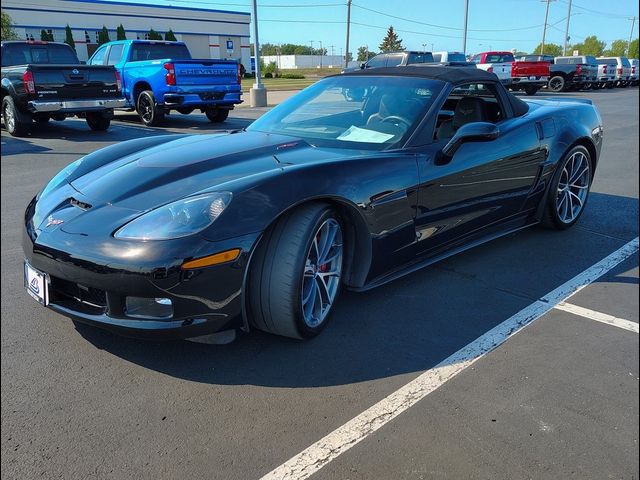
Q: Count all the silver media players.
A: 0